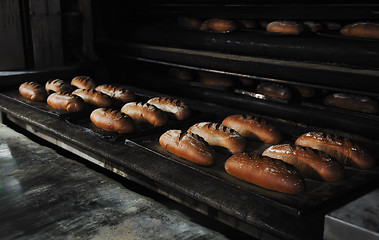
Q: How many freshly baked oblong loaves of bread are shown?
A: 15